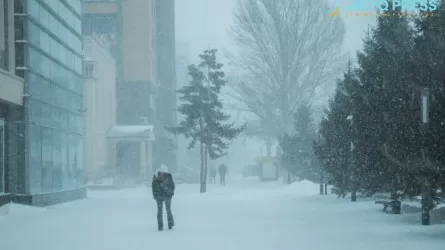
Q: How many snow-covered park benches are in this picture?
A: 1